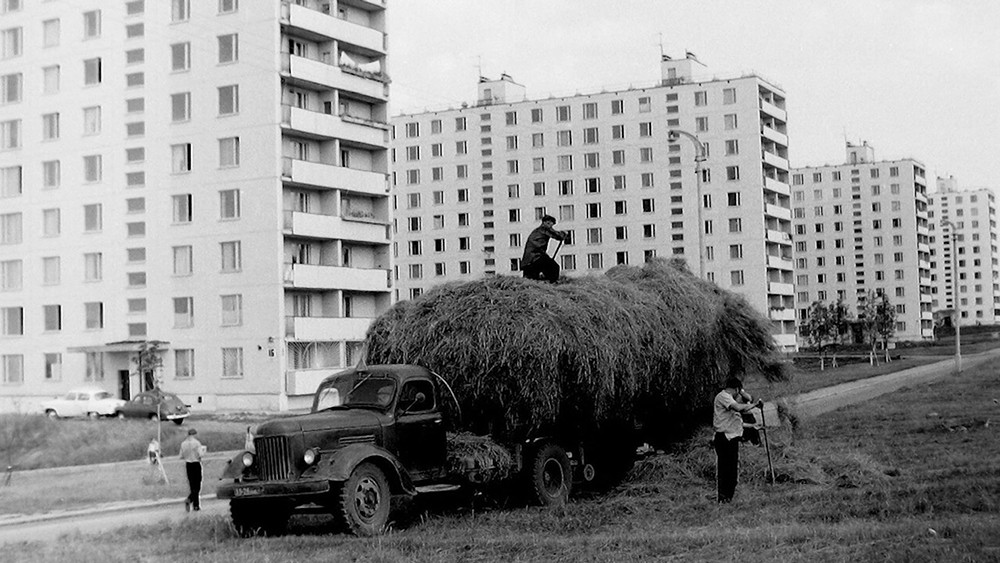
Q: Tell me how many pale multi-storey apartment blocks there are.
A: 4